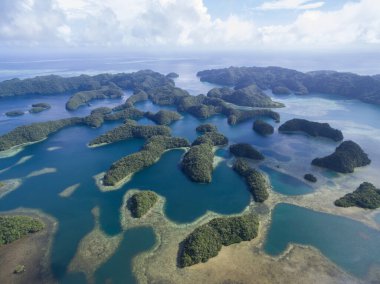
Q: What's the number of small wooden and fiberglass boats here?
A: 0